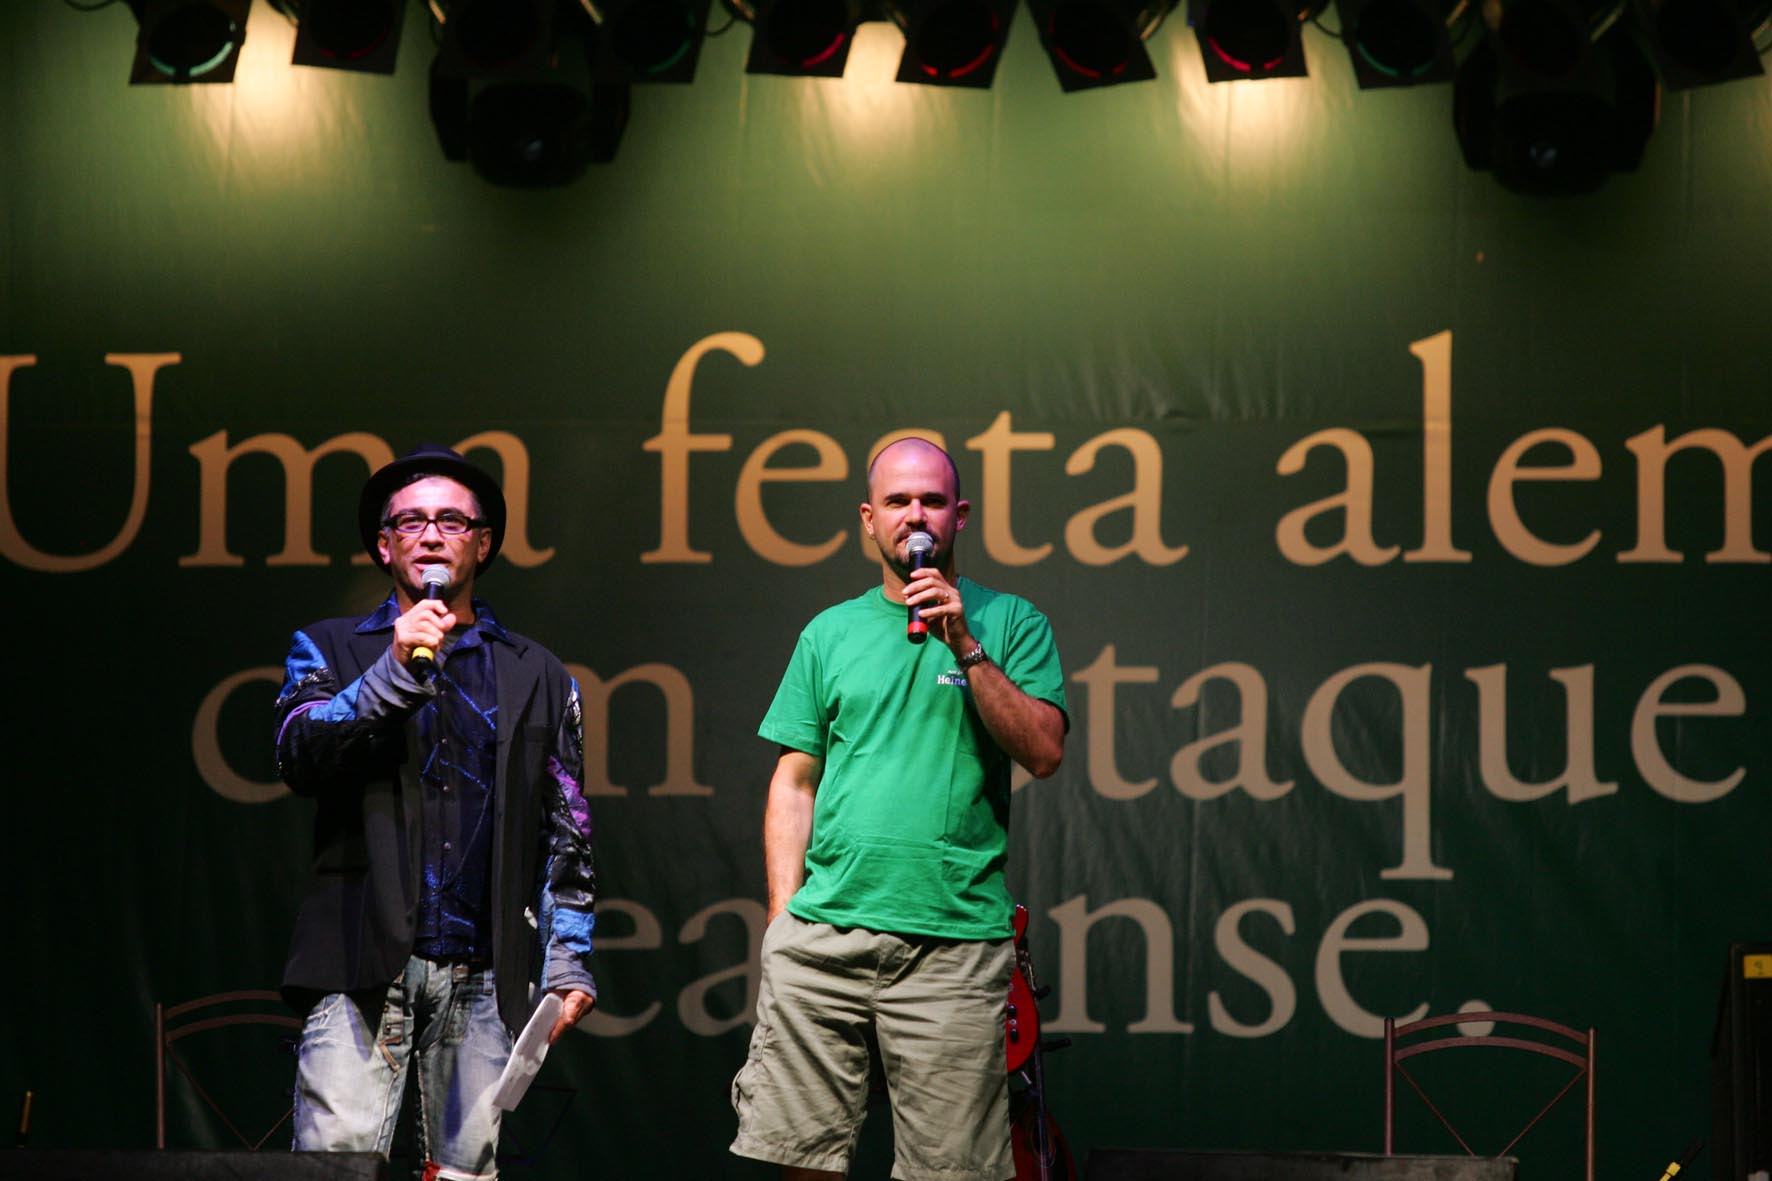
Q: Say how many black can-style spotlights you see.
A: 11